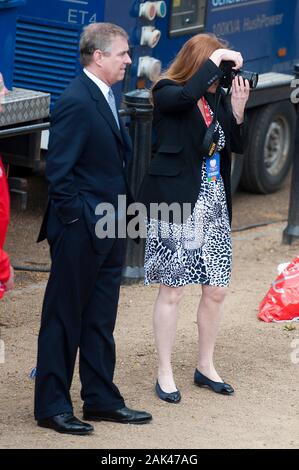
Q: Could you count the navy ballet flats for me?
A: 2